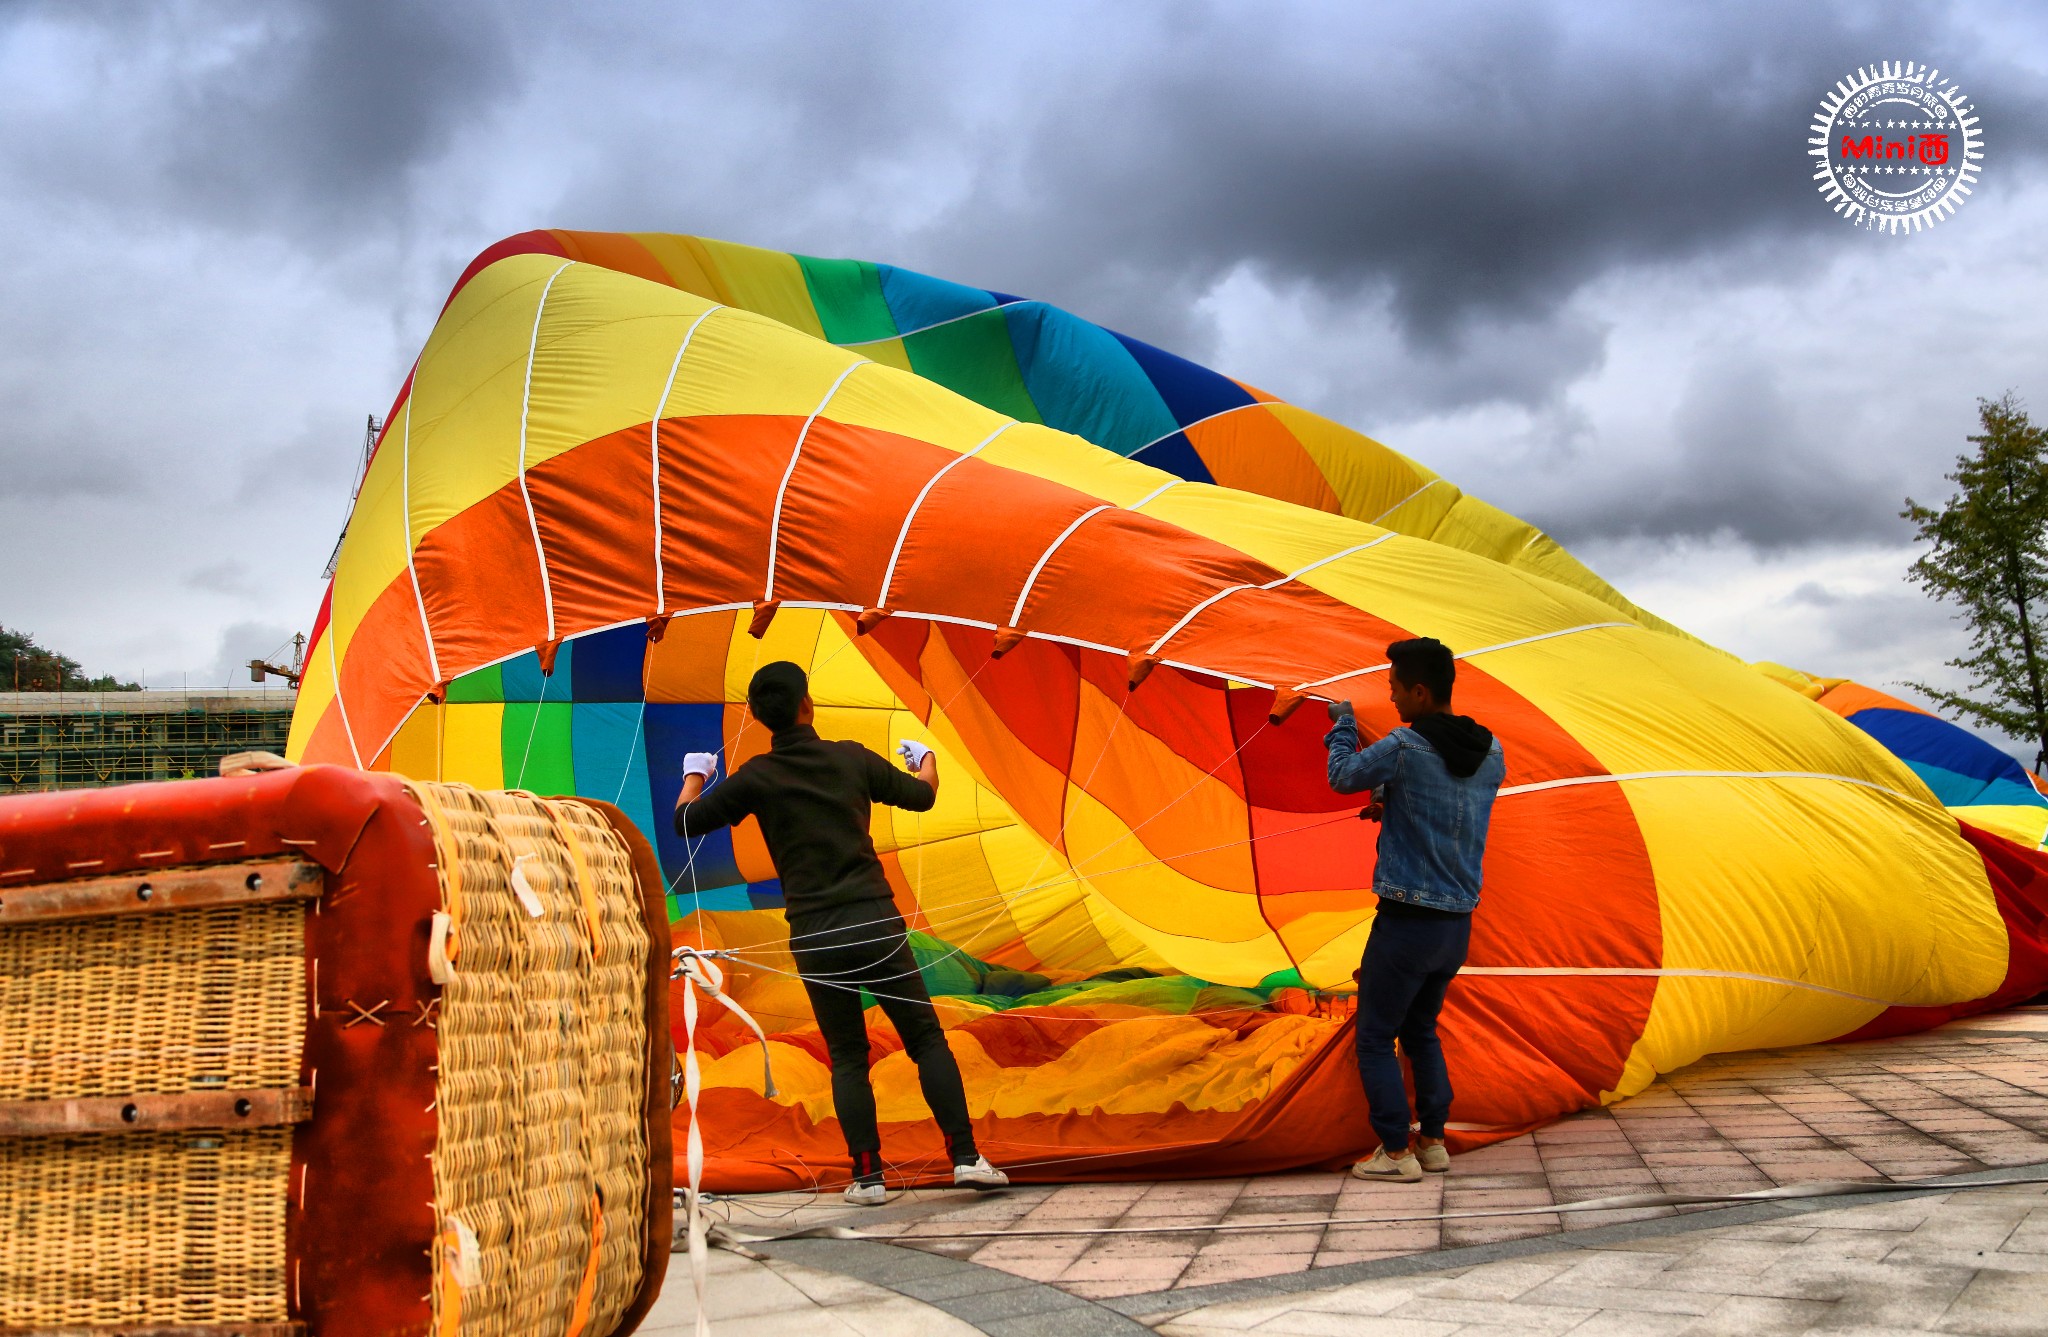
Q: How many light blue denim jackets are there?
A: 1